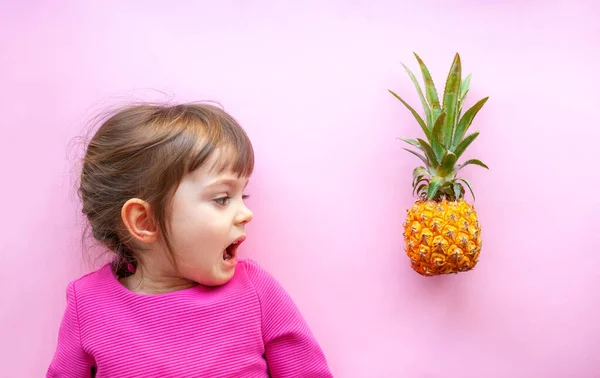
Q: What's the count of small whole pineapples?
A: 1